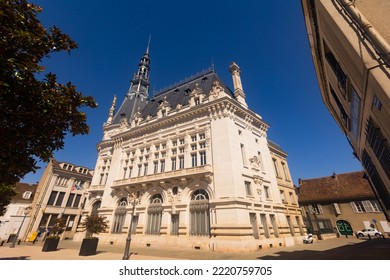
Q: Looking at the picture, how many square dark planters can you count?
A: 2